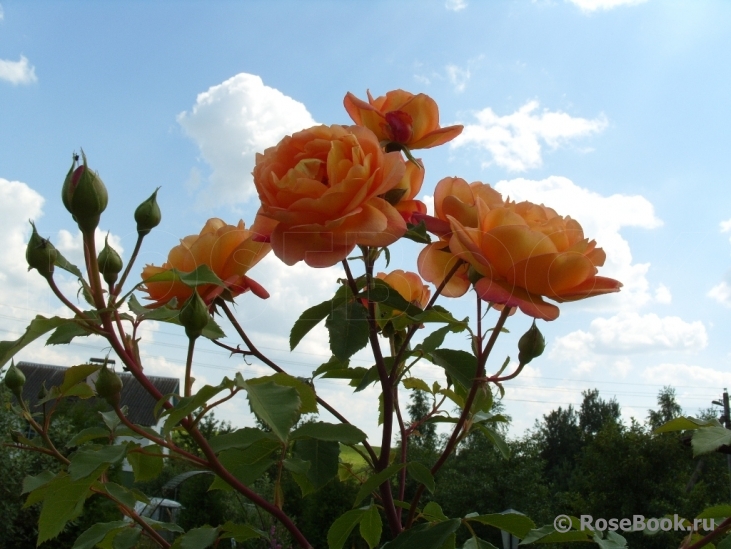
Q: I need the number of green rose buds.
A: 8